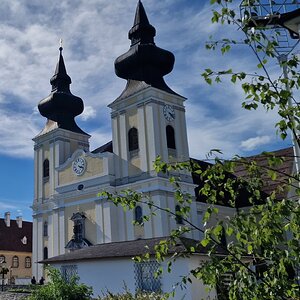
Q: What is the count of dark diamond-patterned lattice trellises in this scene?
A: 2